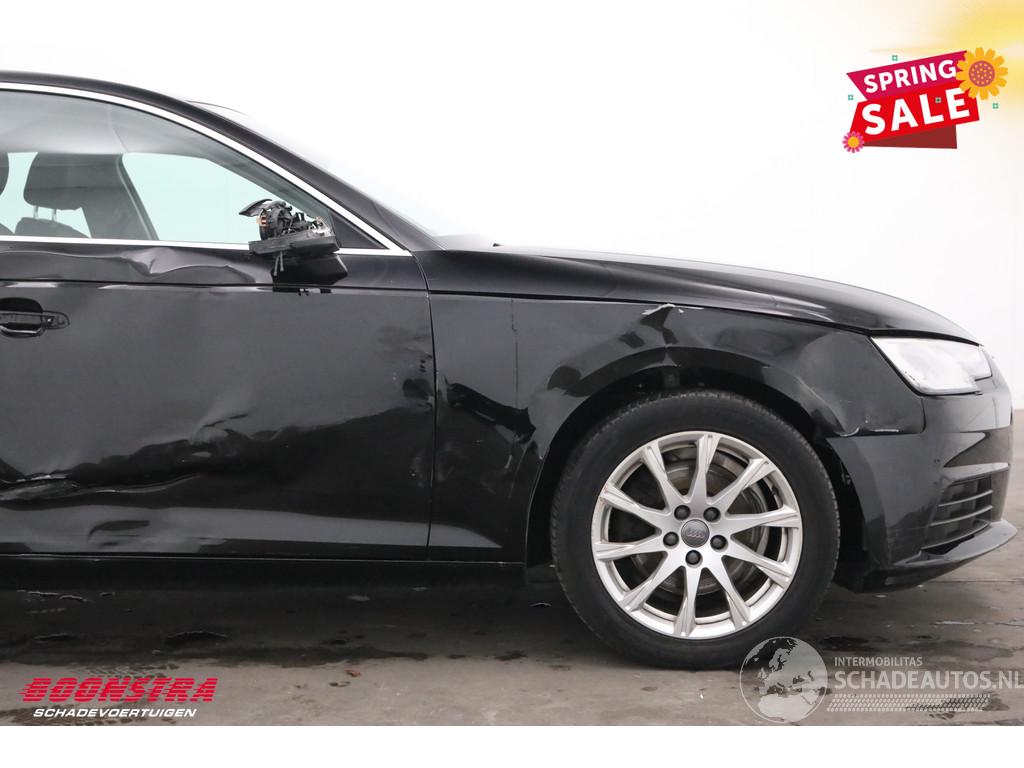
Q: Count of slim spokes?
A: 10